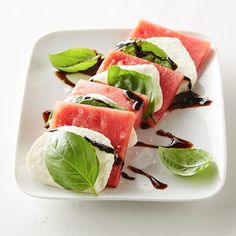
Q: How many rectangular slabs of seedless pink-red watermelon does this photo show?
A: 4